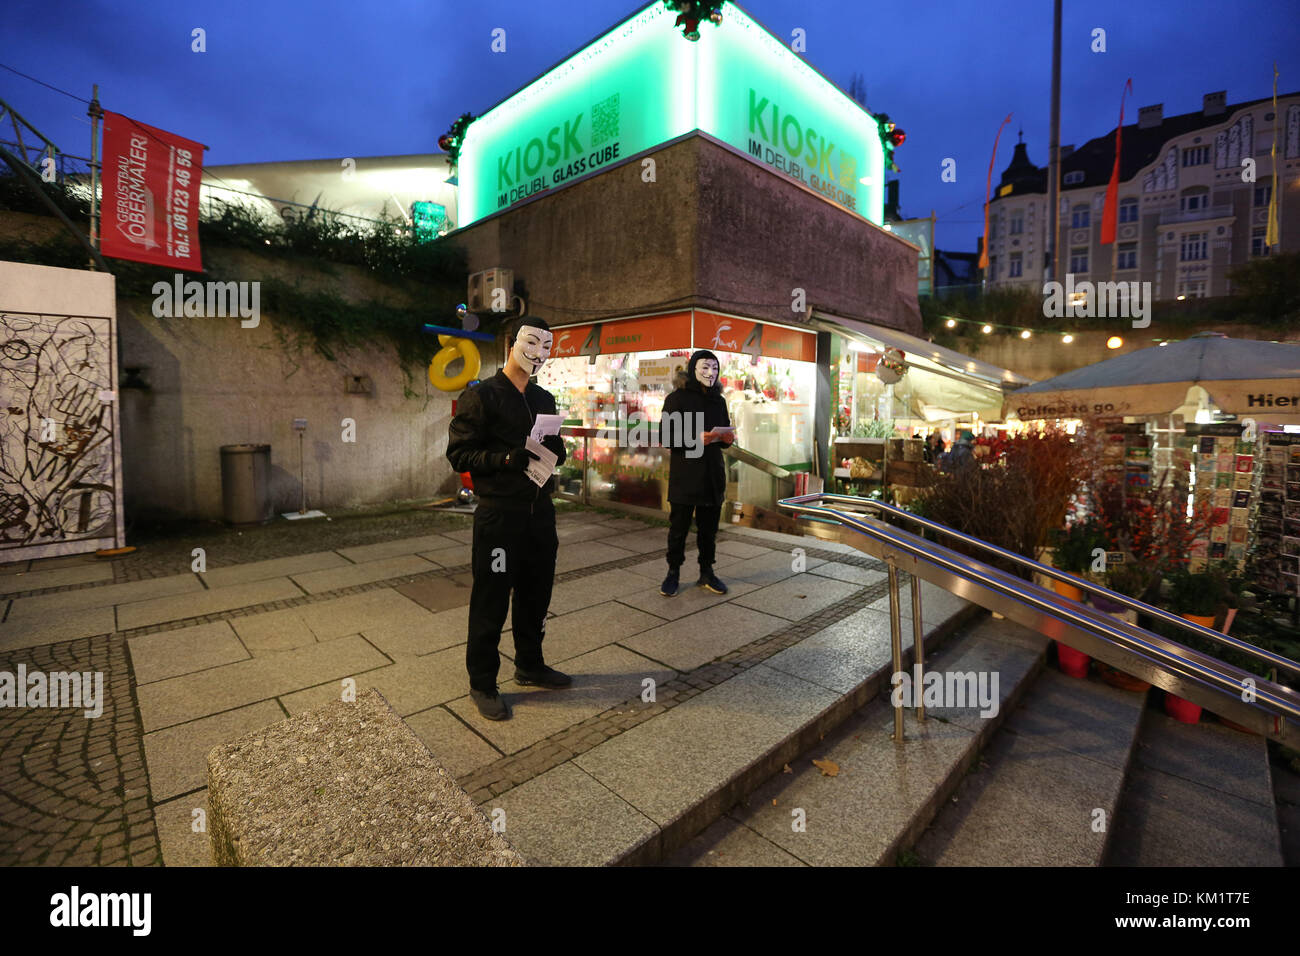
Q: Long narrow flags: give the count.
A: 3